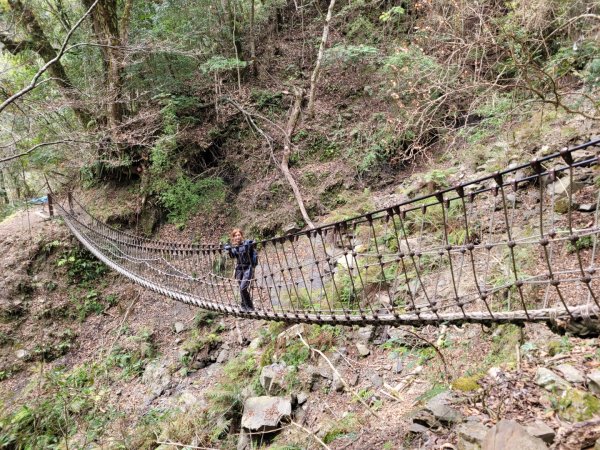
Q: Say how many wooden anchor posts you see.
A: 2